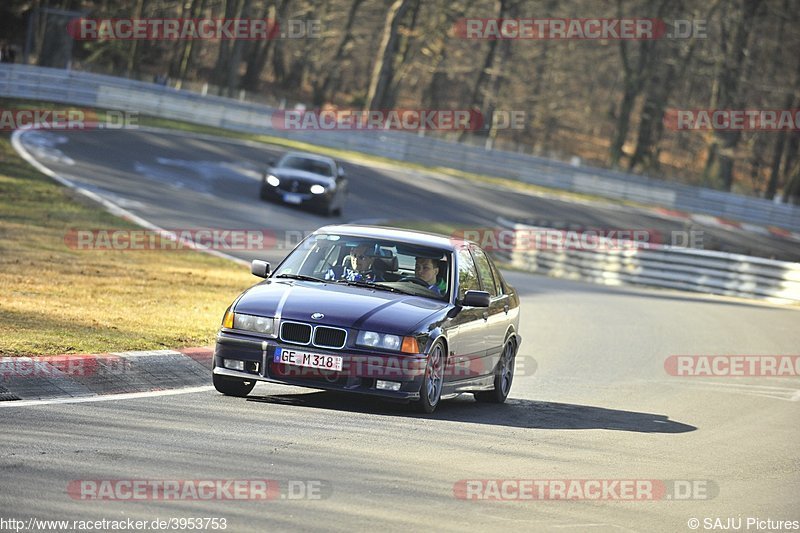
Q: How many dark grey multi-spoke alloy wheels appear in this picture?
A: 2